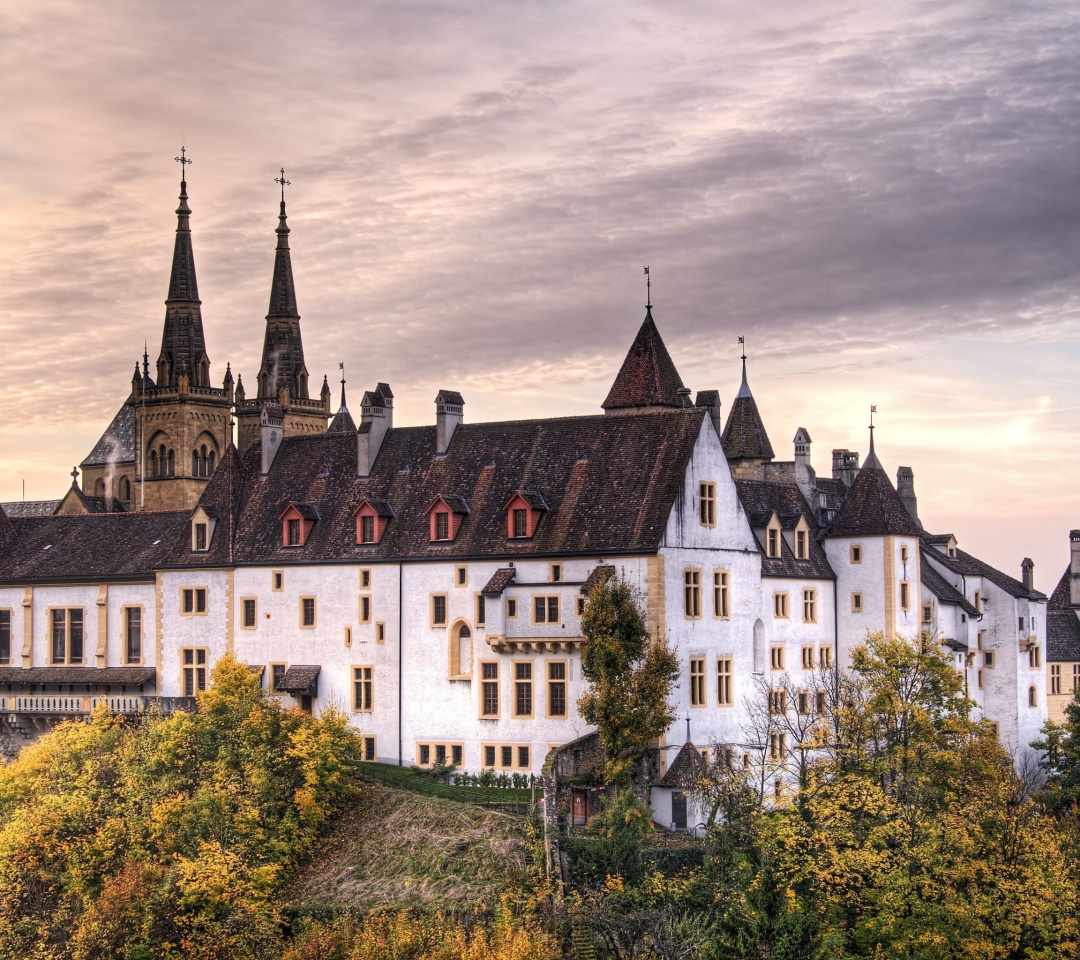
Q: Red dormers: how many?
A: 4